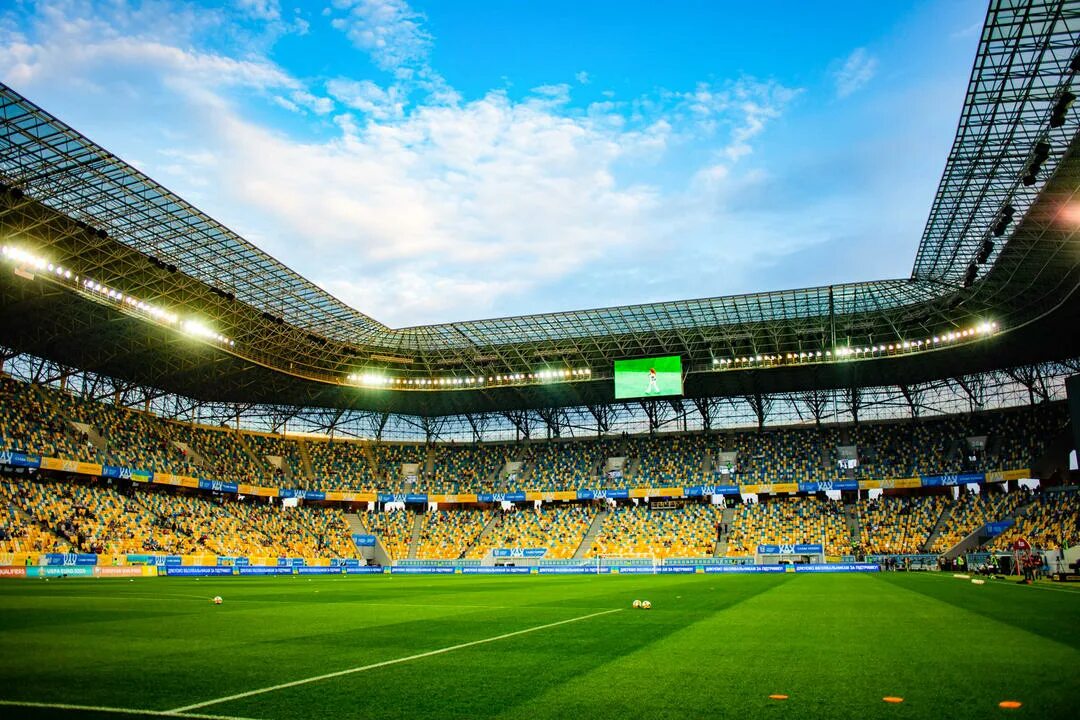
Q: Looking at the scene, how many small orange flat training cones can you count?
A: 3